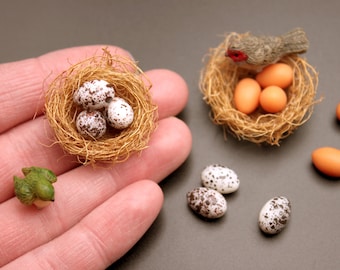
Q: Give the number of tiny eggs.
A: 11